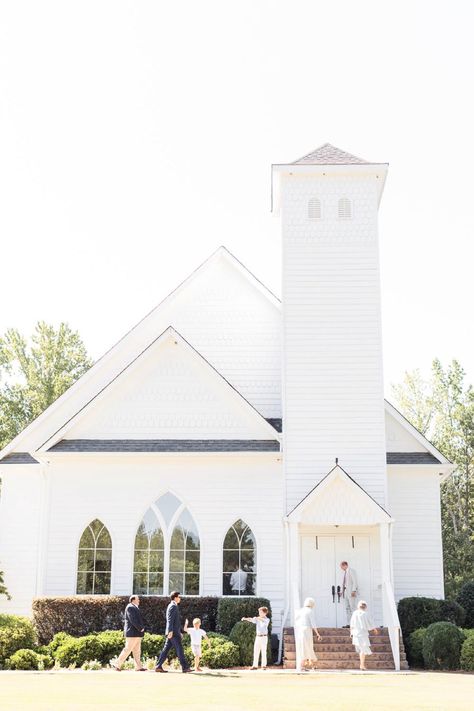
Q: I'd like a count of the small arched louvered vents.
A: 2